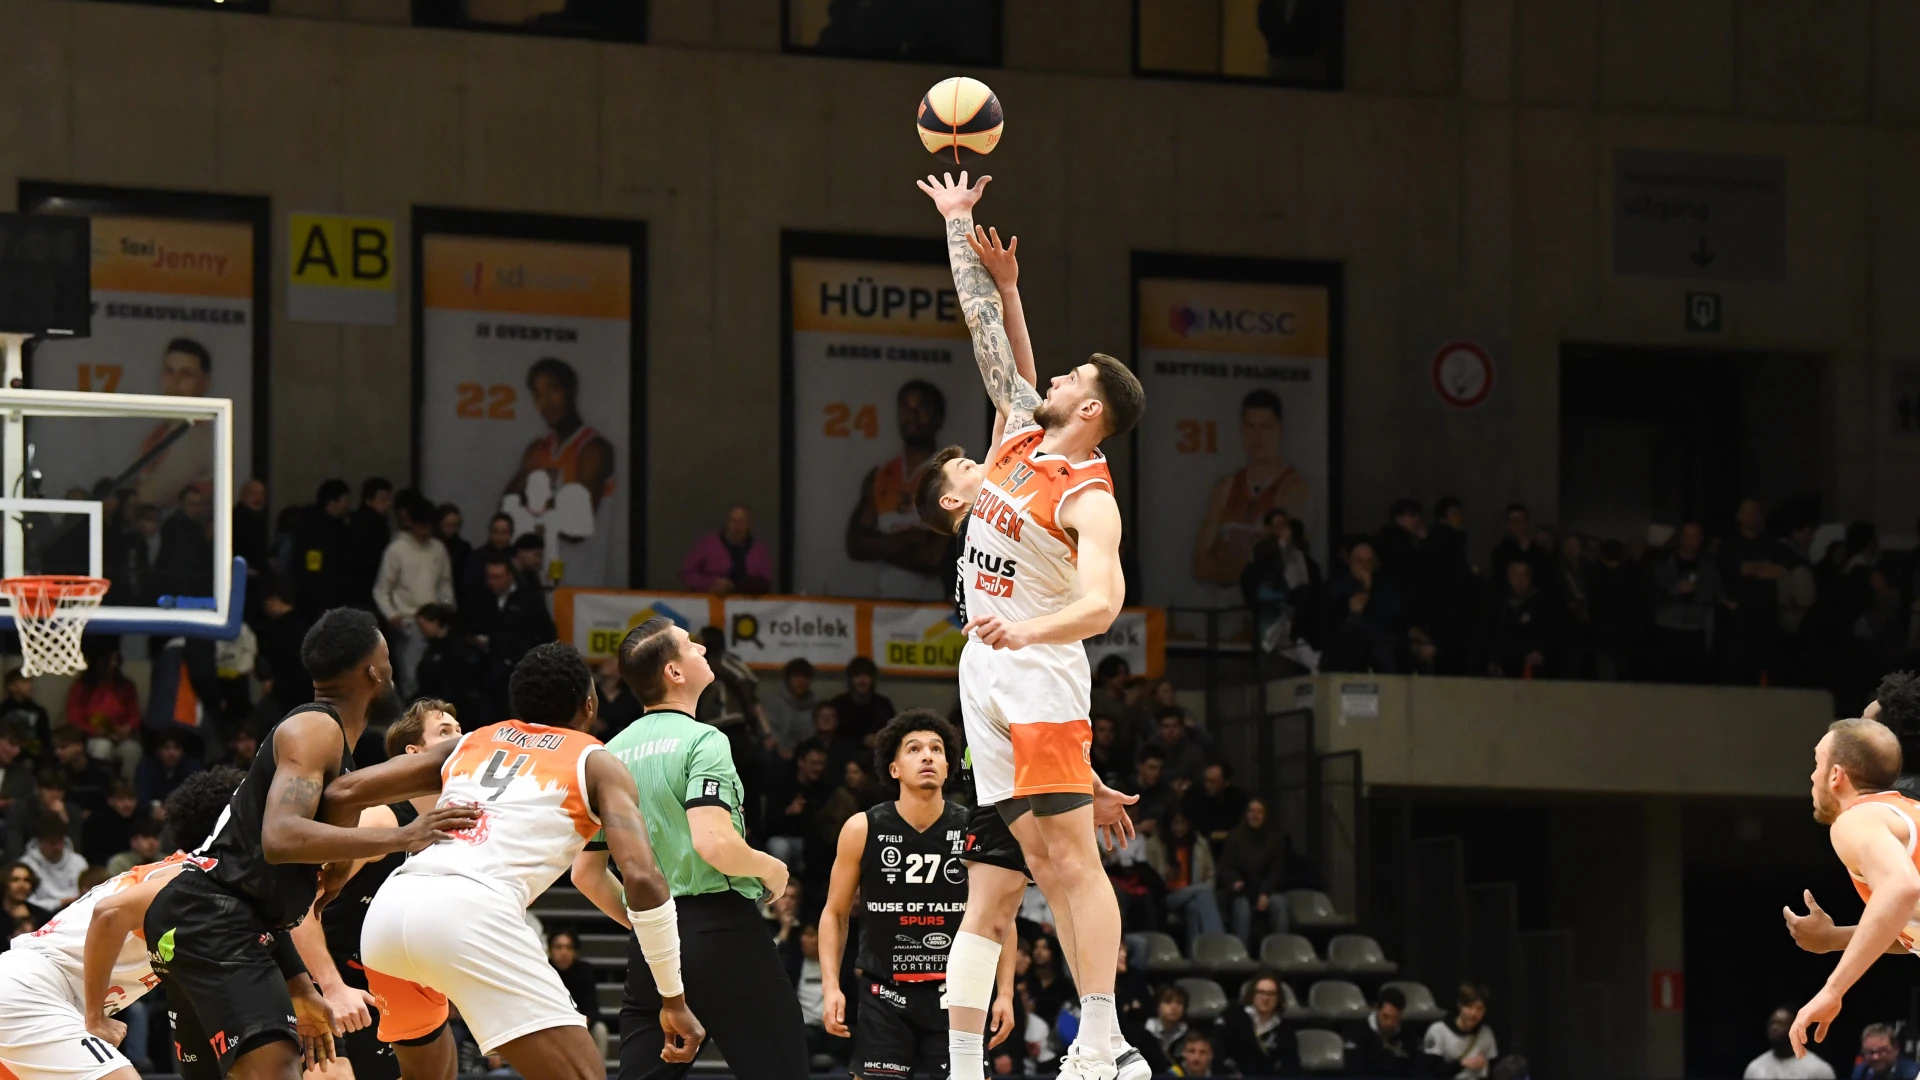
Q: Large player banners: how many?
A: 4